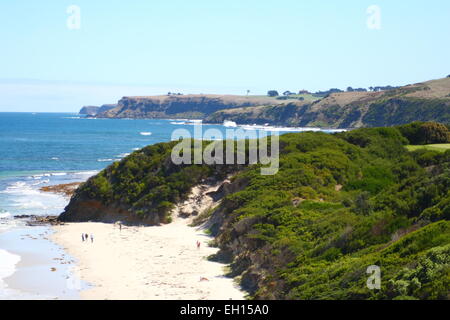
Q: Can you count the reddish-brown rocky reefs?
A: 1